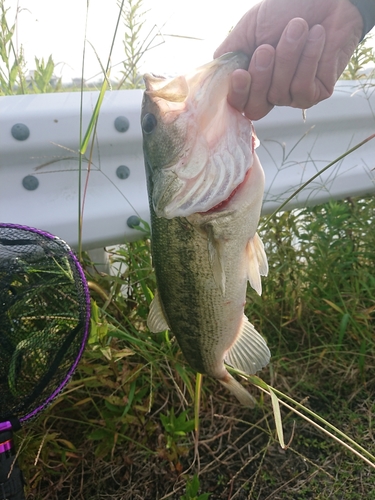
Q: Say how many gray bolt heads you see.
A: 5